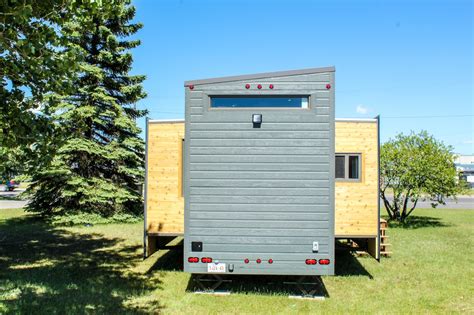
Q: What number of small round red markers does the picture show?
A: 8